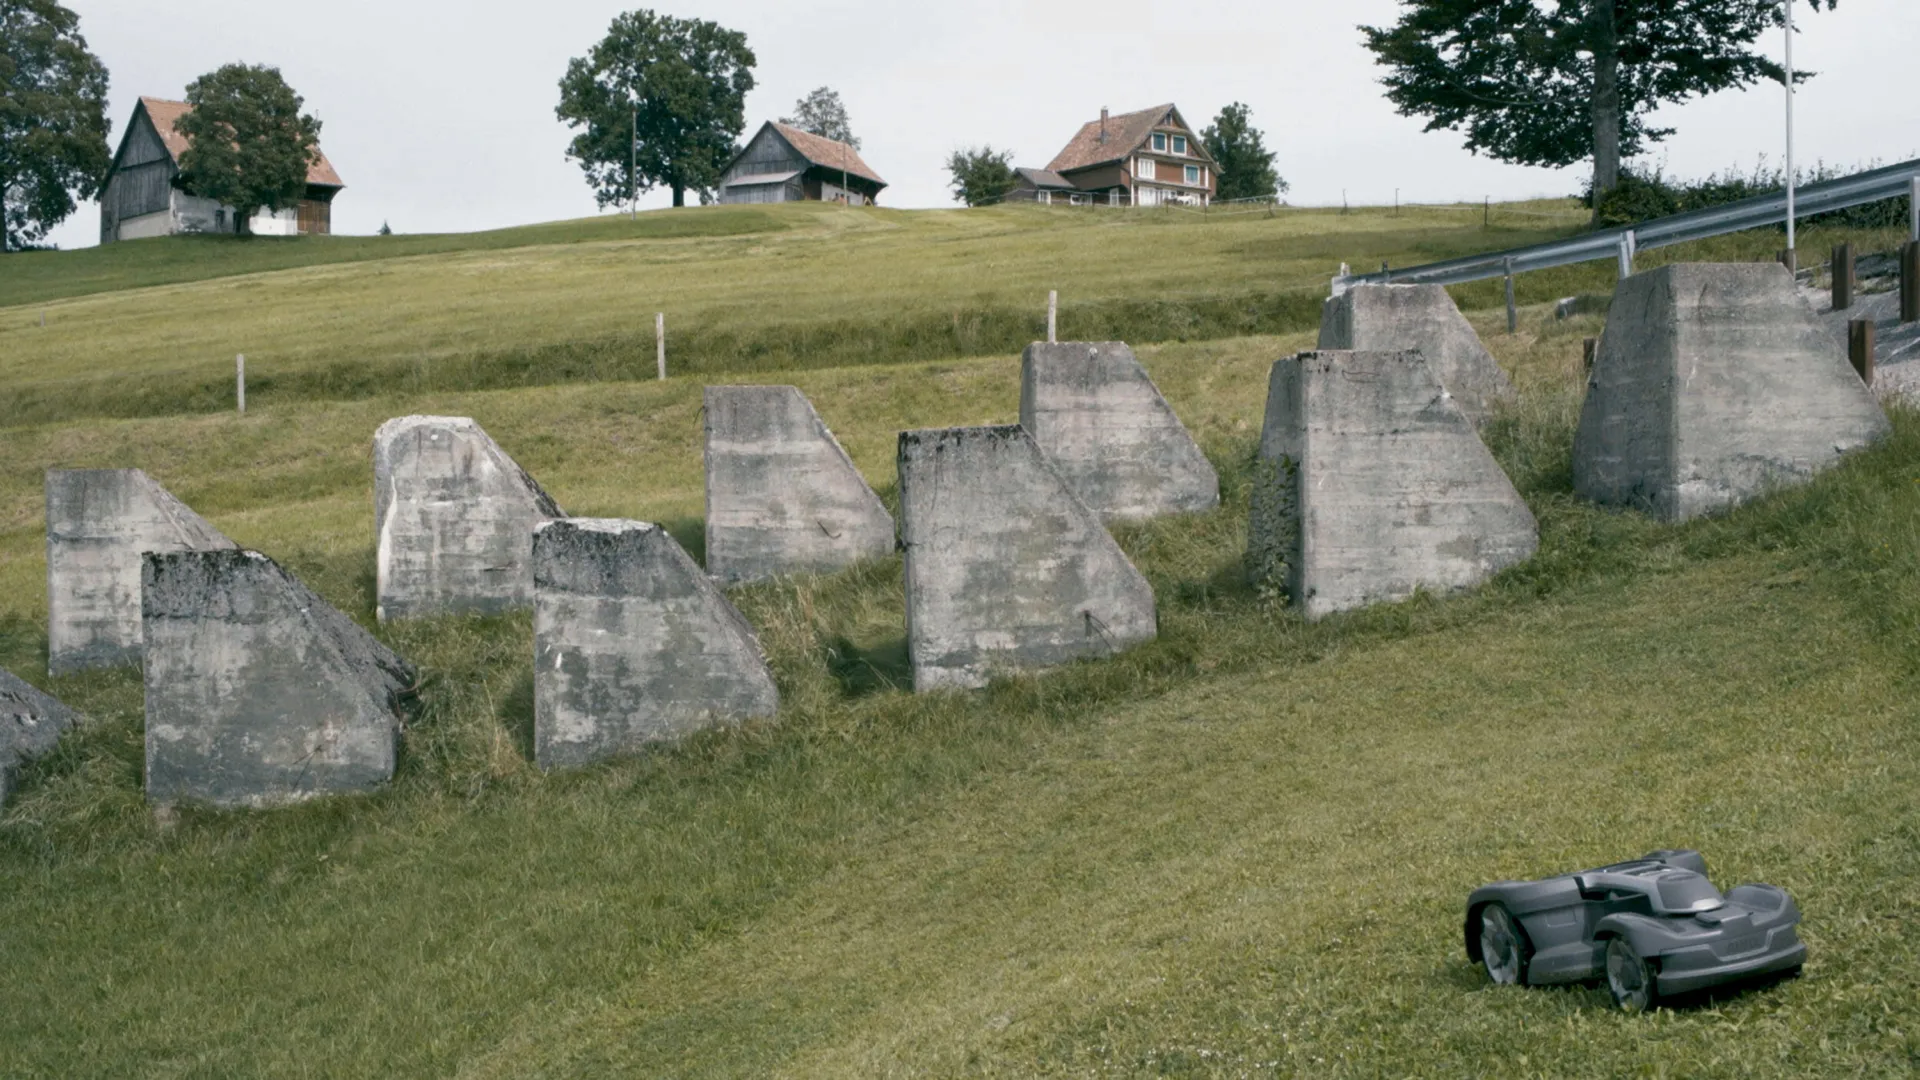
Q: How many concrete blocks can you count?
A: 11